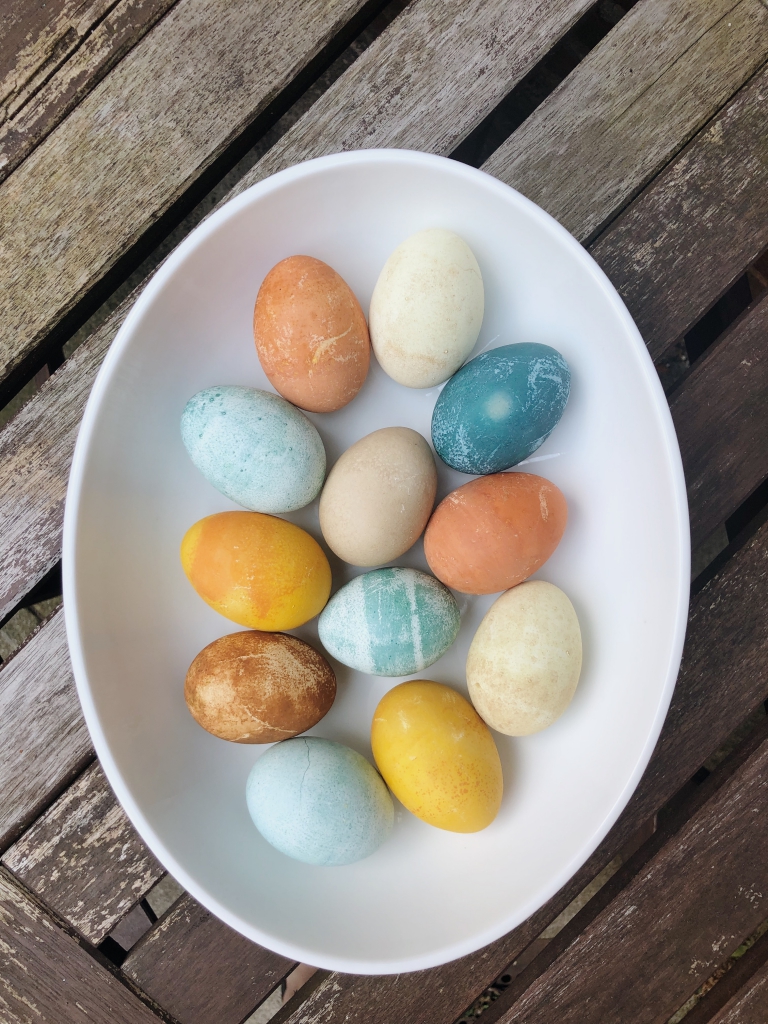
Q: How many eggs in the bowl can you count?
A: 12